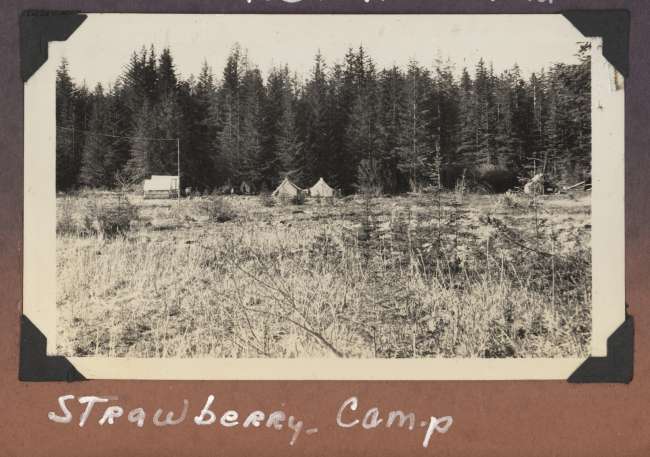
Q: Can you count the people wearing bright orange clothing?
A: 0